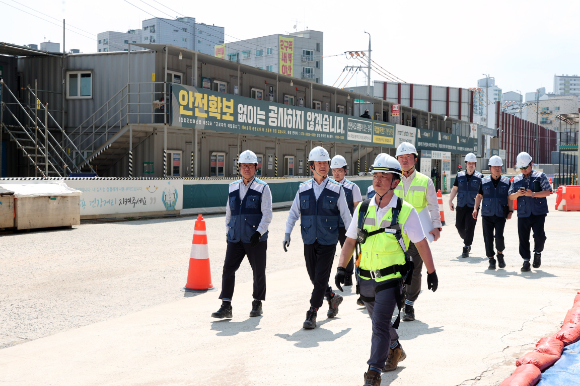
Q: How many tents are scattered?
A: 0